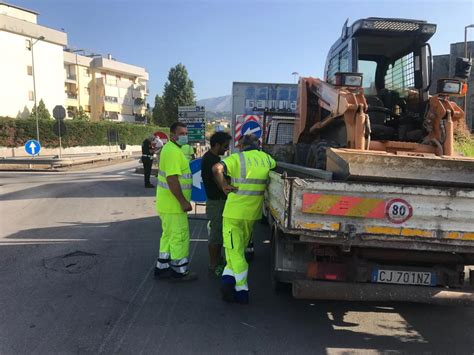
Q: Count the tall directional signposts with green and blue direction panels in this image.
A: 1